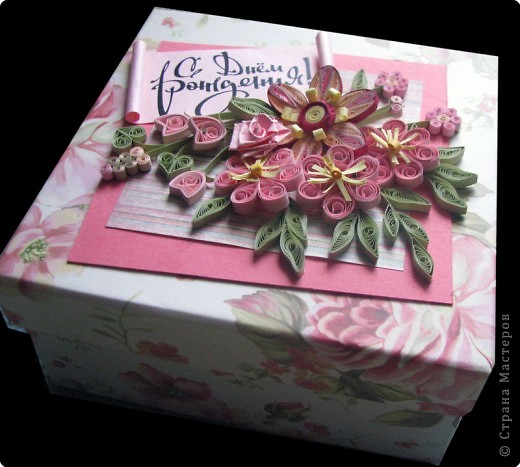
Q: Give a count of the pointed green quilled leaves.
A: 15